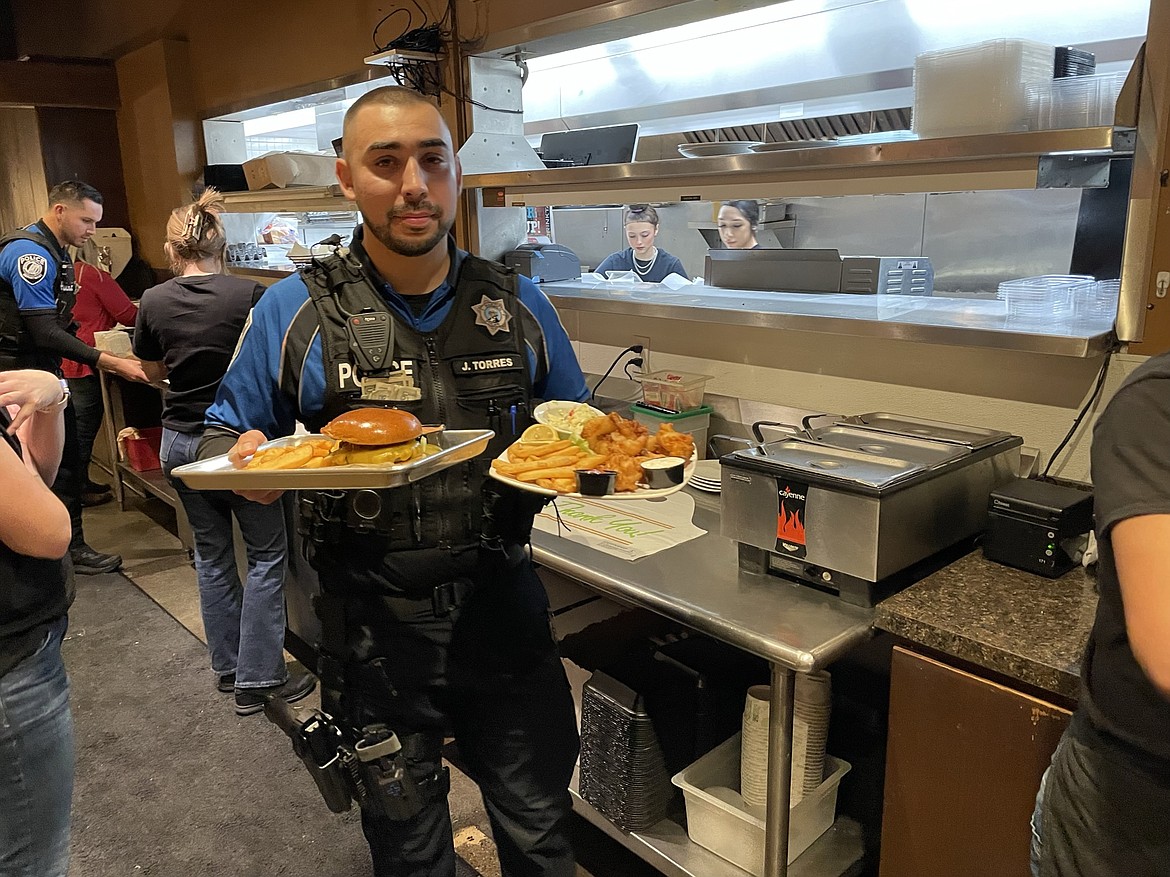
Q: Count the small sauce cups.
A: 2